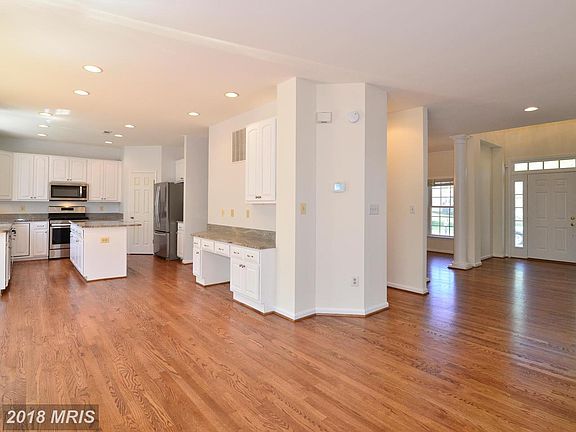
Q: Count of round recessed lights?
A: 11